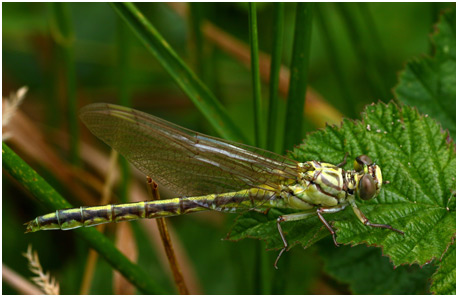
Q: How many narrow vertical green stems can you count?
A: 3